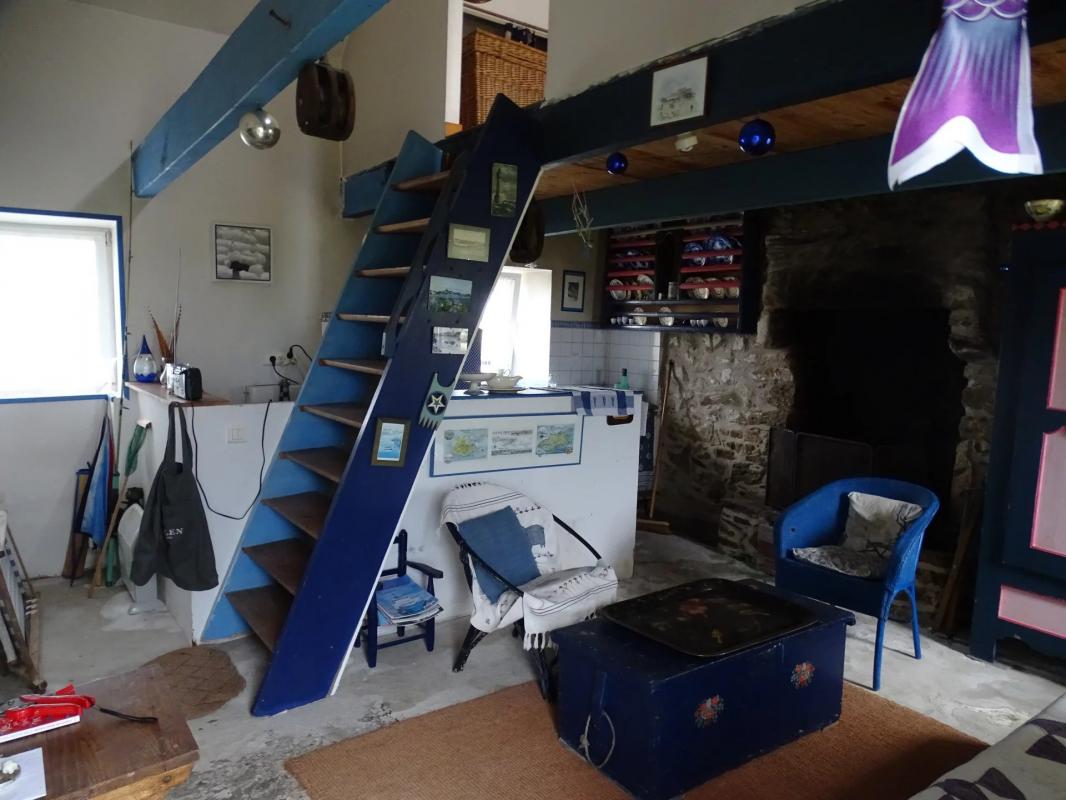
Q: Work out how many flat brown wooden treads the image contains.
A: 10